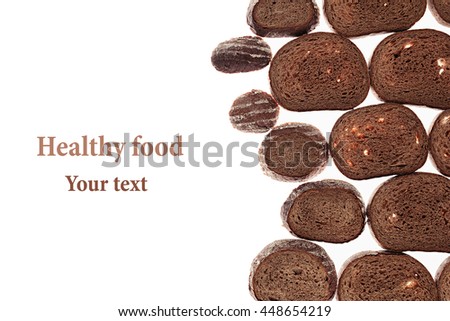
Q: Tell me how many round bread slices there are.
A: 15